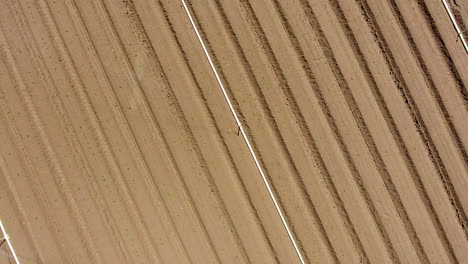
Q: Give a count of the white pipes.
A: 3